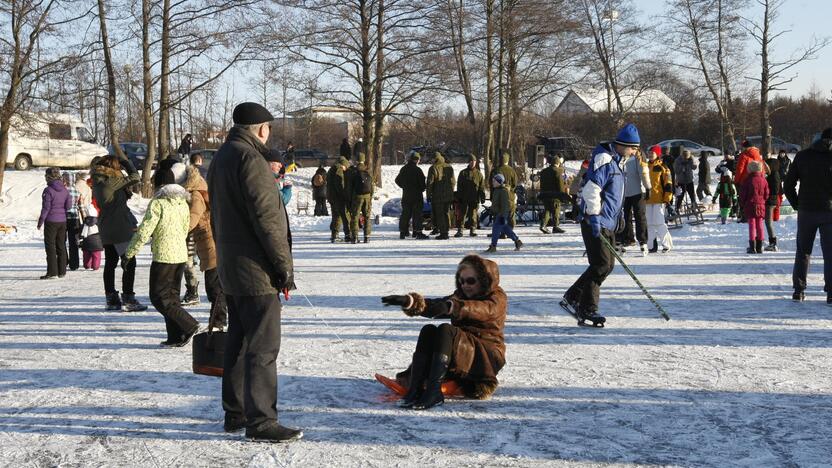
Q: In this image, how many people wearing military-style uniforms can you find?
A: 7